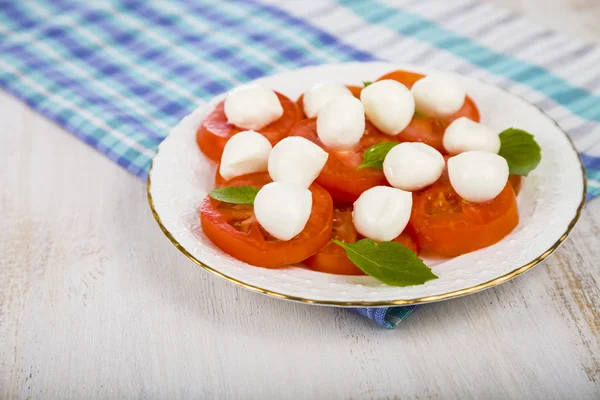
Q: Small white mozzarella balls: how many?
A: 12